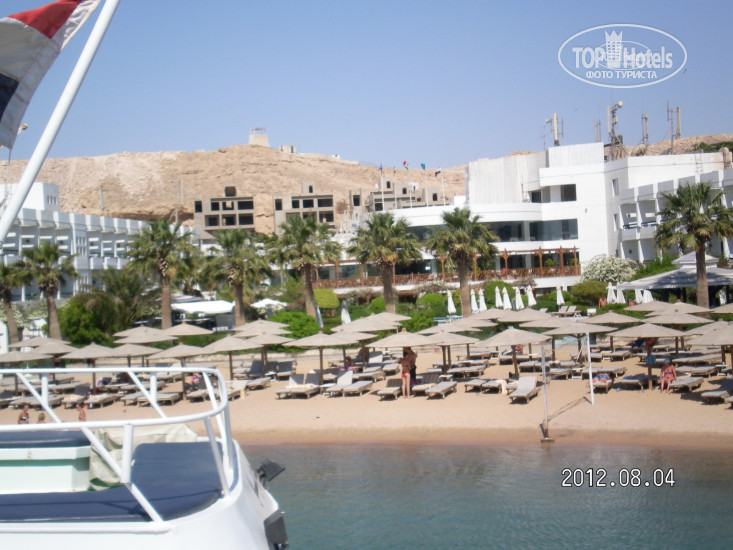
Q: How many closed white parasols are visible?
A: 14